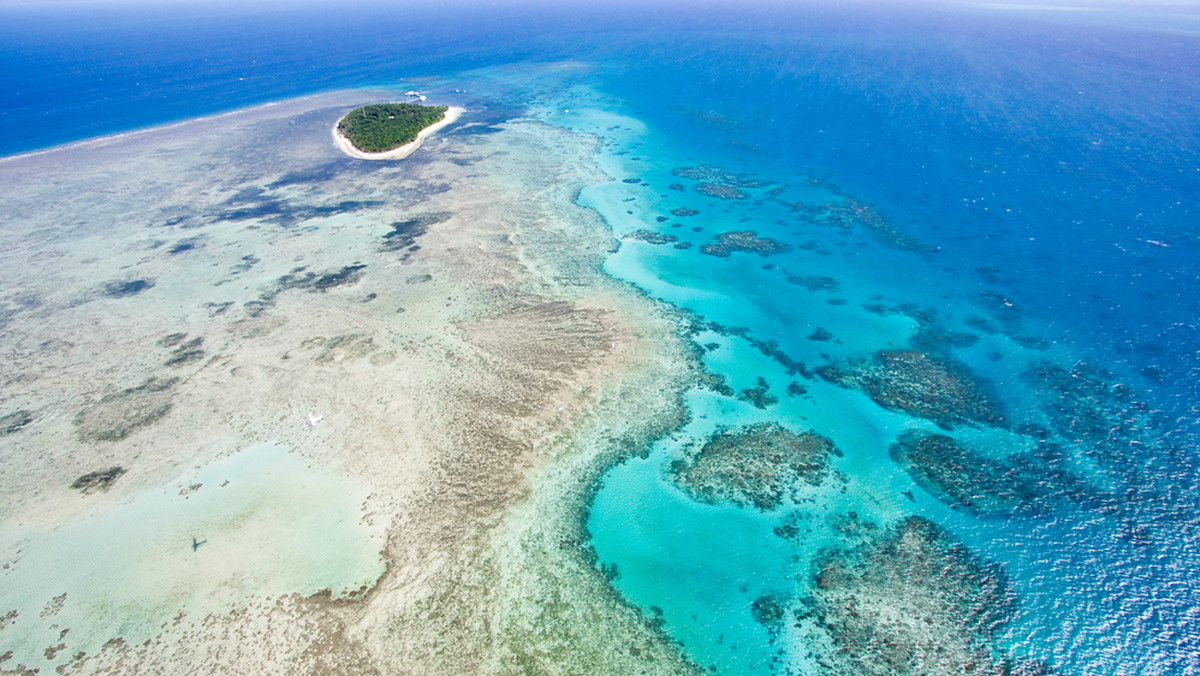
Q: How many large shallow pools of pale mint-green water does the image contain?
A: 1